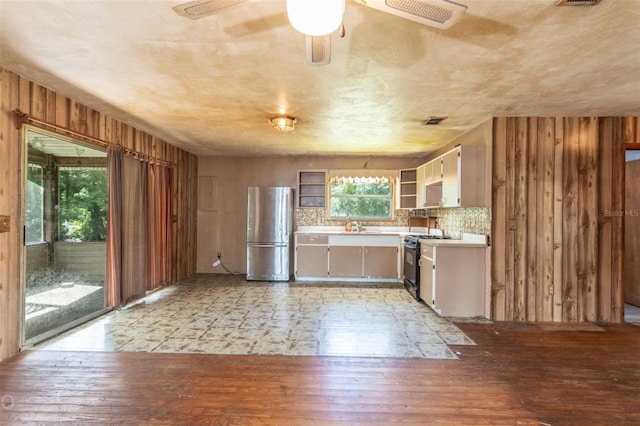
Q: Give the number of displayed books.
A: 0